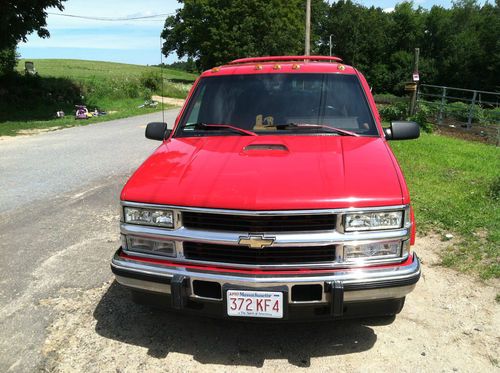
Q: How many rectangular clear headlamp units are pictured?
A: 4